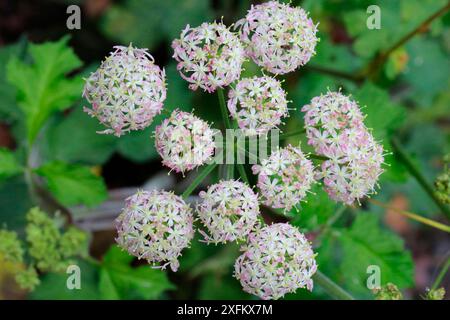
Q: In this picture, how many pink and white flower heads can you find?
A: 11